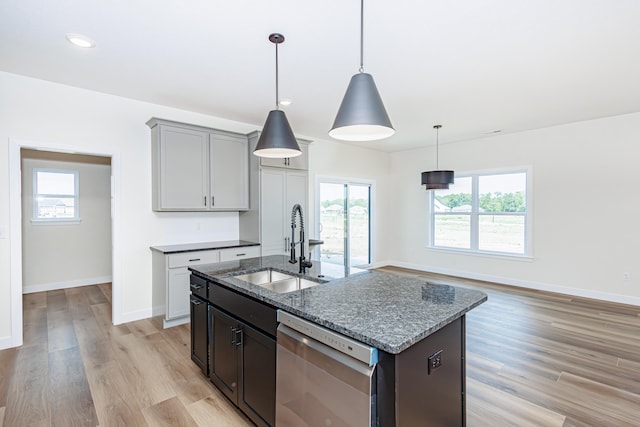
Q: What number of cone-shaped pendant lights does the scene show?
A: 2